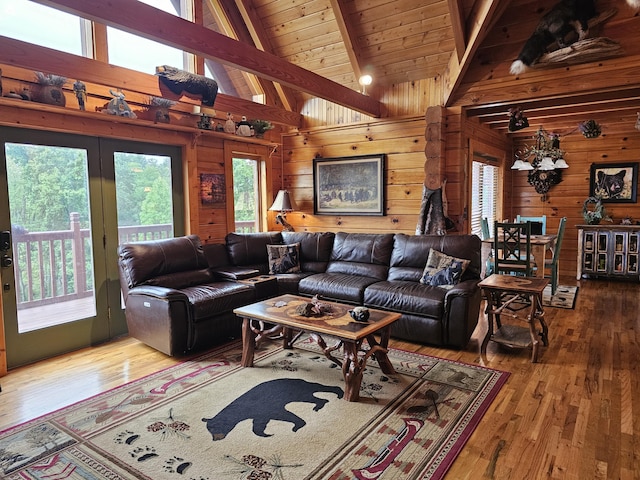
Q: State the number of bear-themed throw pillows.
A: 2